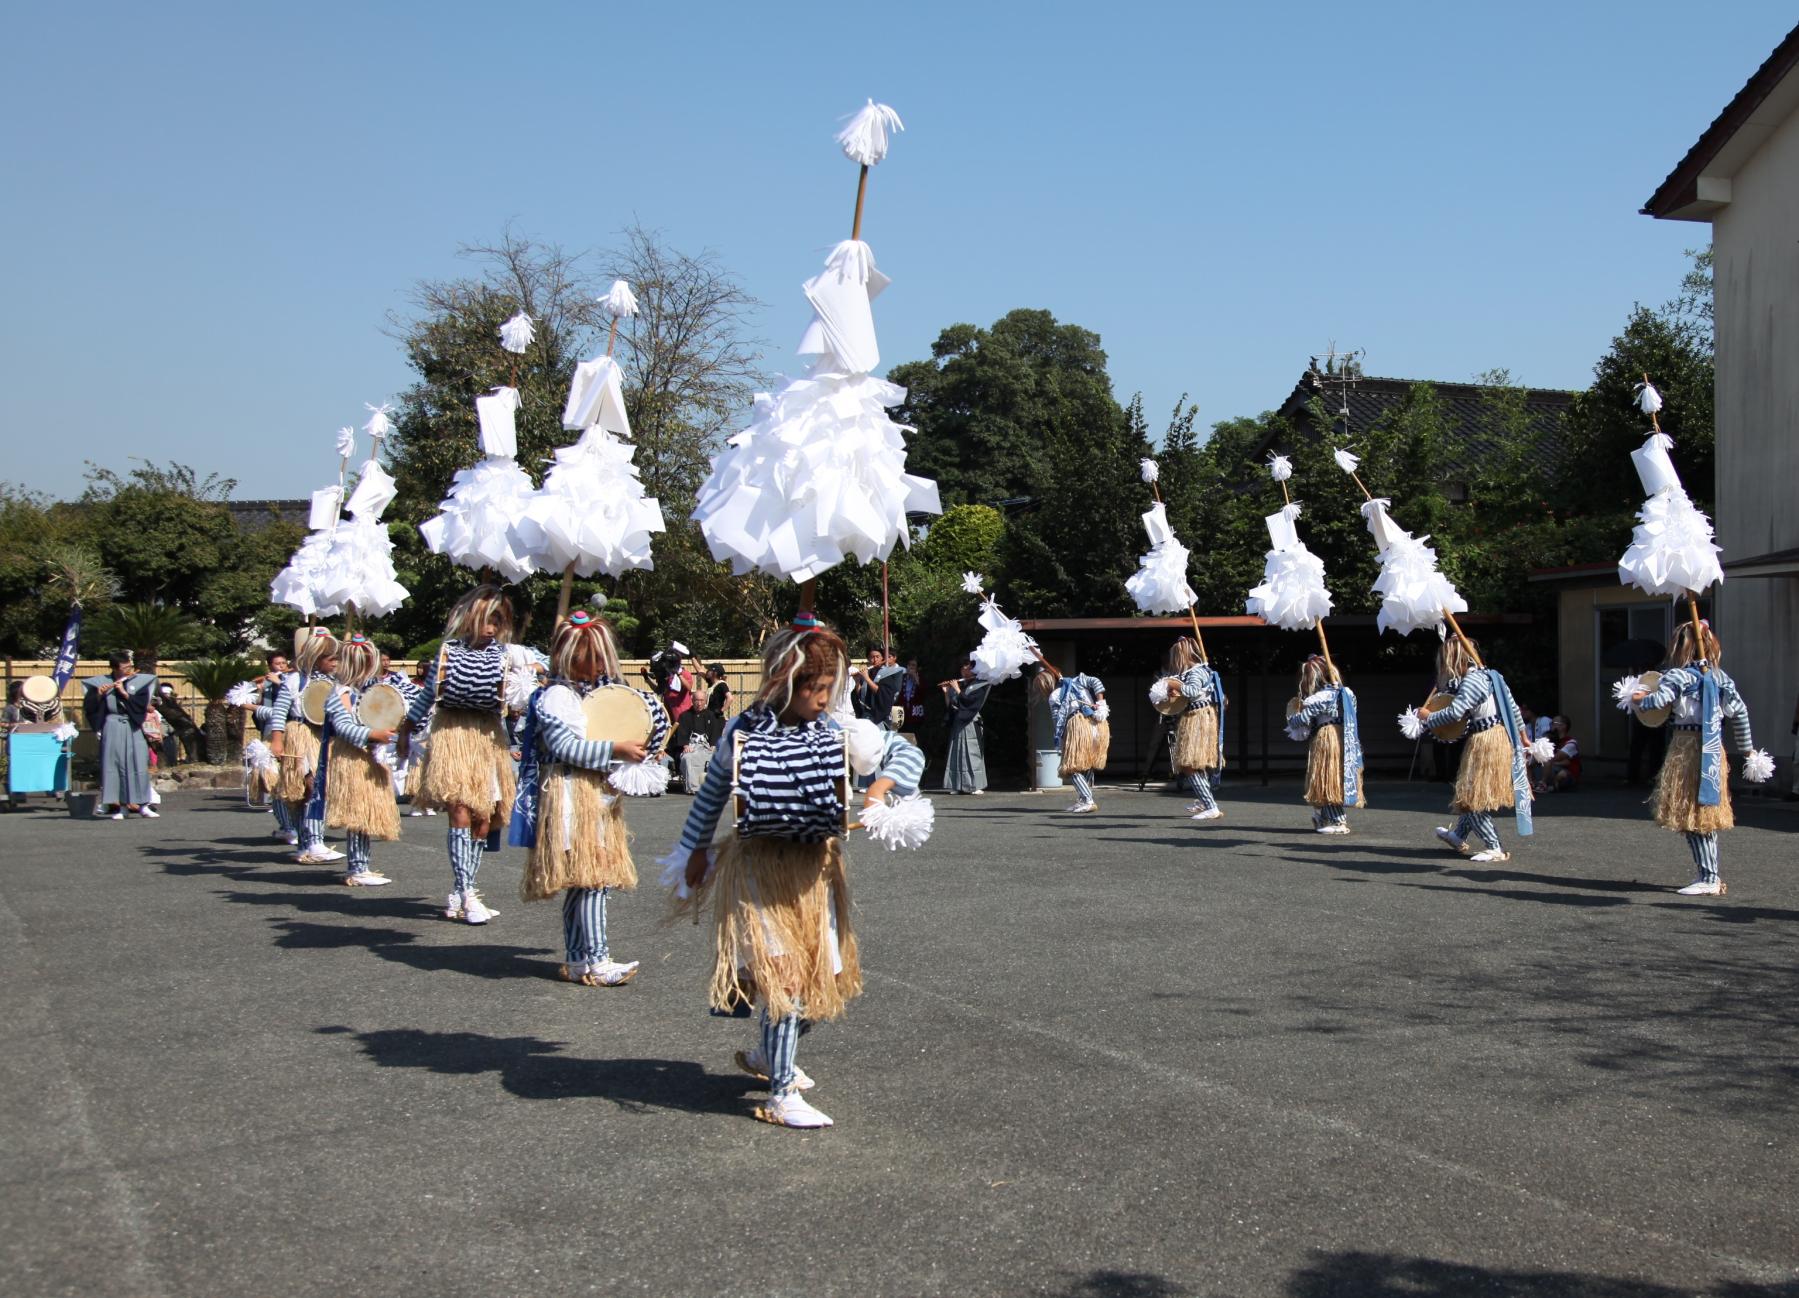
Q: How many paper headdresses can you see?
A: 10